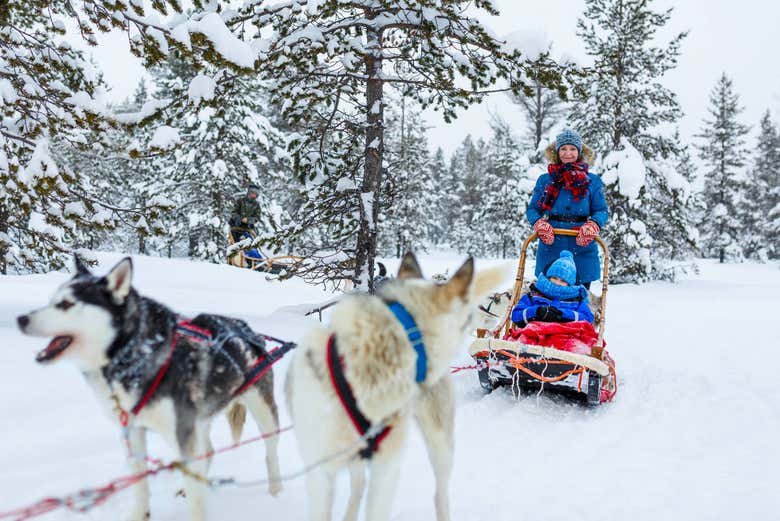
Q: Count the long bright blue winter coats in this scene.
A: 1